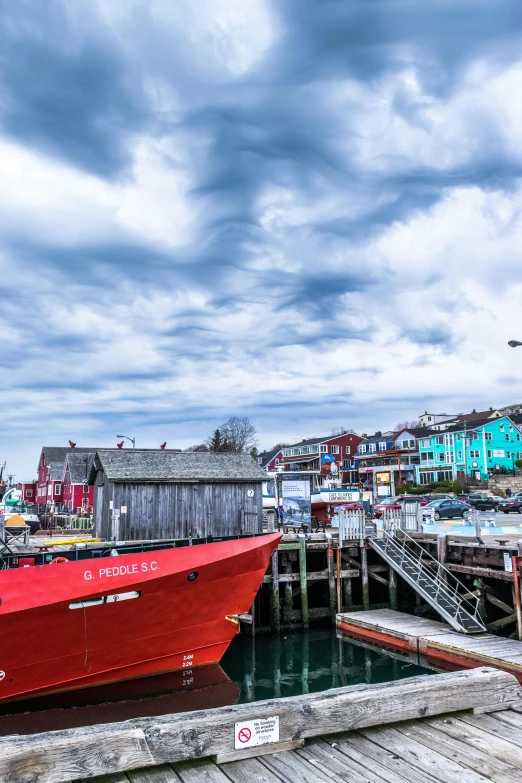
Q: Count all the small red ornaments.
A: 3